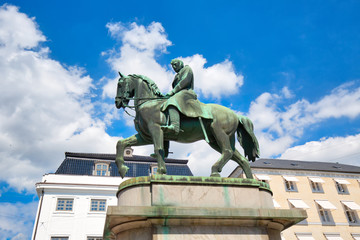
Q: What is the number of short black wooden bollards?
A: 0